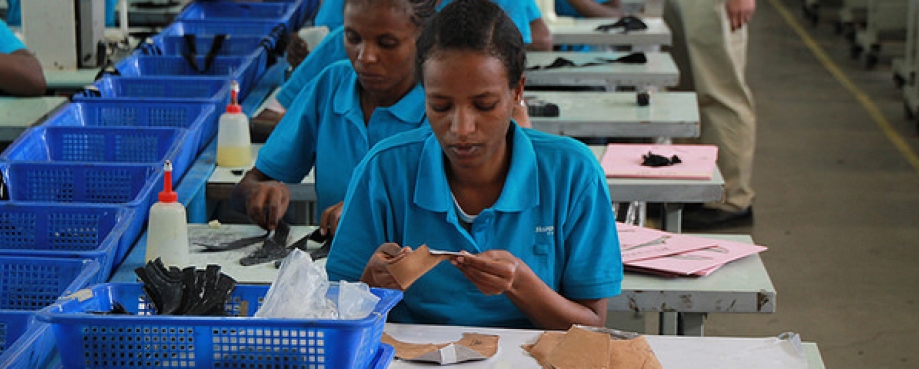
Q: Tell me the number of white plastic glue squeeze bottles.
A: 2